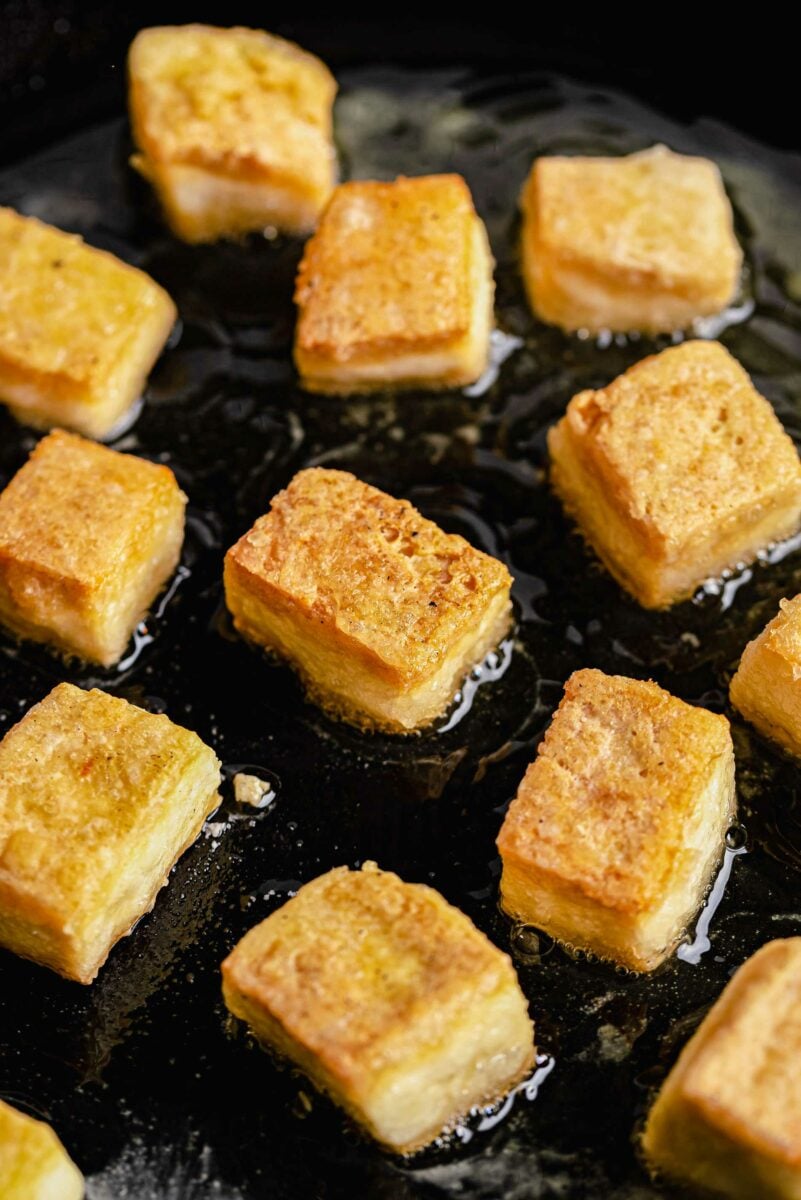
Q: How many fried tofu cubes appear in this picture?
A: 13